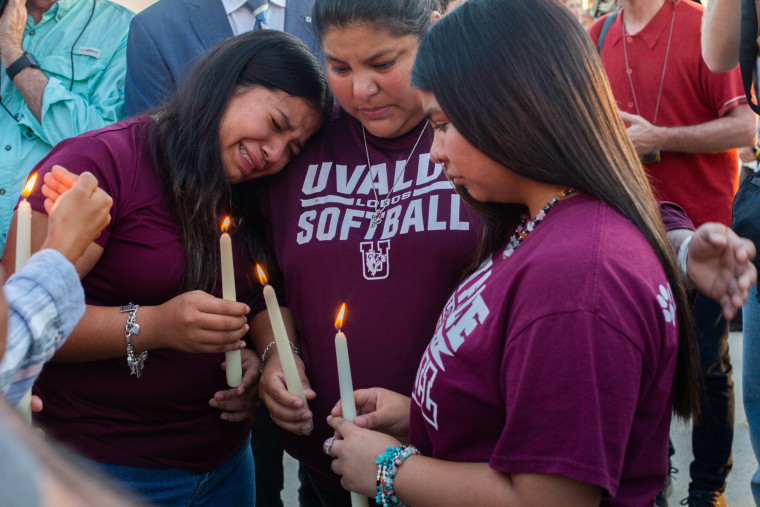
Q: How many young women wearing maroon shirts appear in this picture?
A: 3